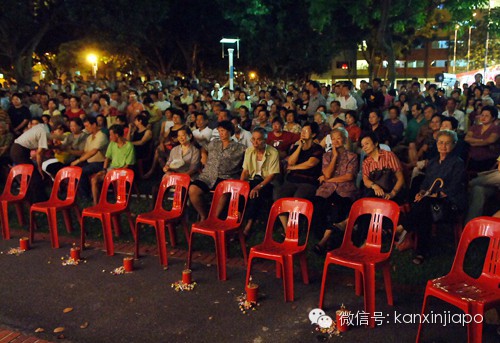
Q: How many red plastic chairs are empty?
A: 8